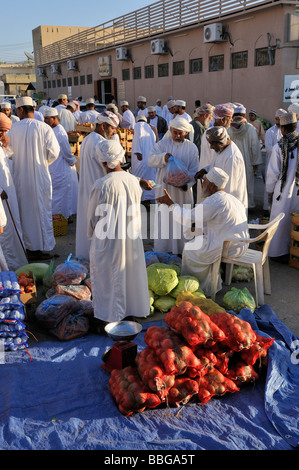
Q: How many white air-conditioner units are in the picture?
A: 6